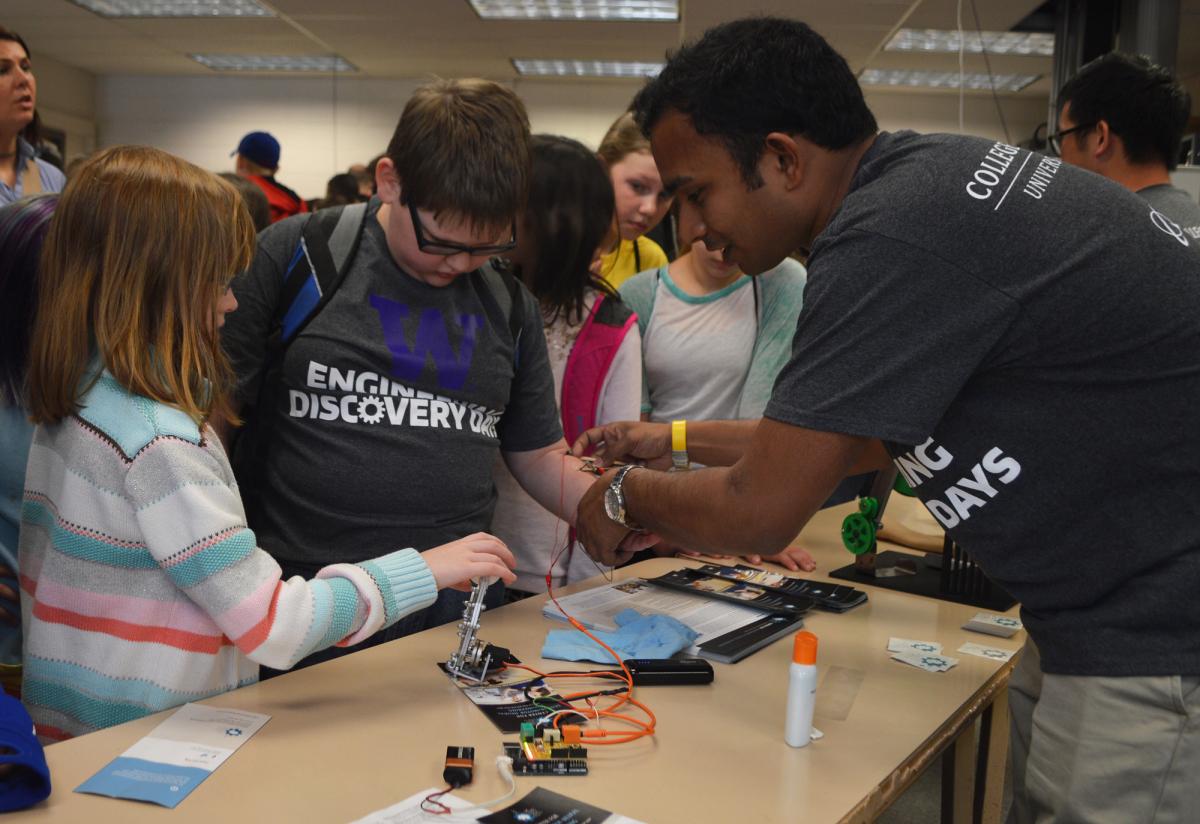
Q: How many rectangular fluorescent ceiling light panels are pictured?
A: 6